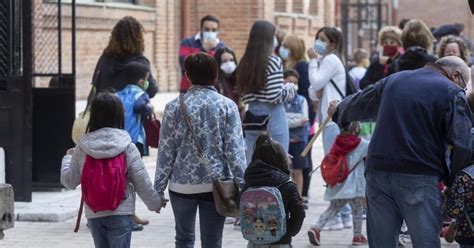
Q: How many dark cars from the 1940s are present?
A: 0